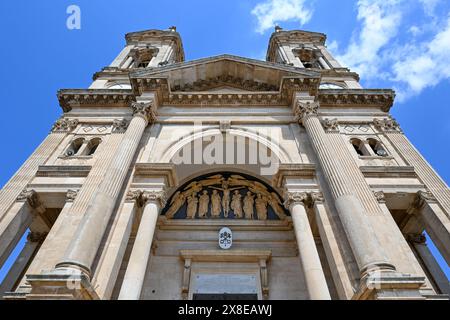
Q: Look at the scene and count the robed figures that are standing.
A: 6